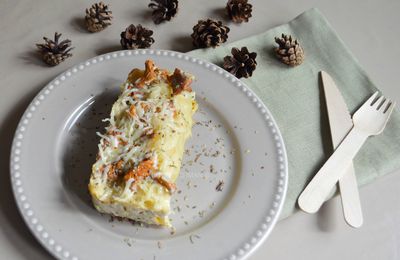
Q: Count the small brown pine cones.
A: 8